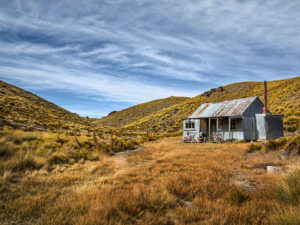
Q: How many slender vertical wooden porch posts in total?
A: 3